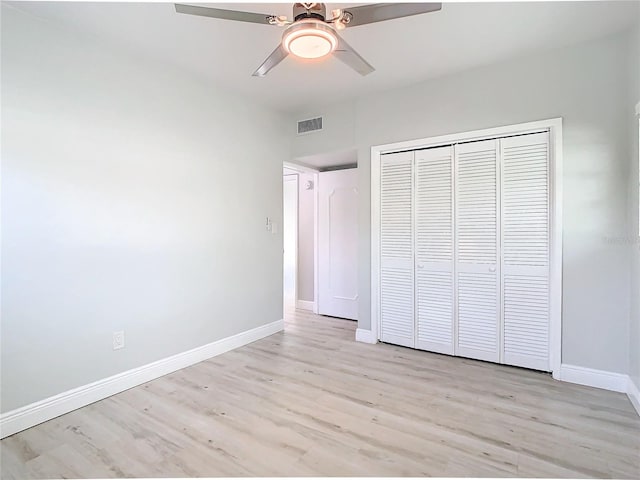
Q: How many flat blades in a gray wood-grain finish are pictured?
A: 4